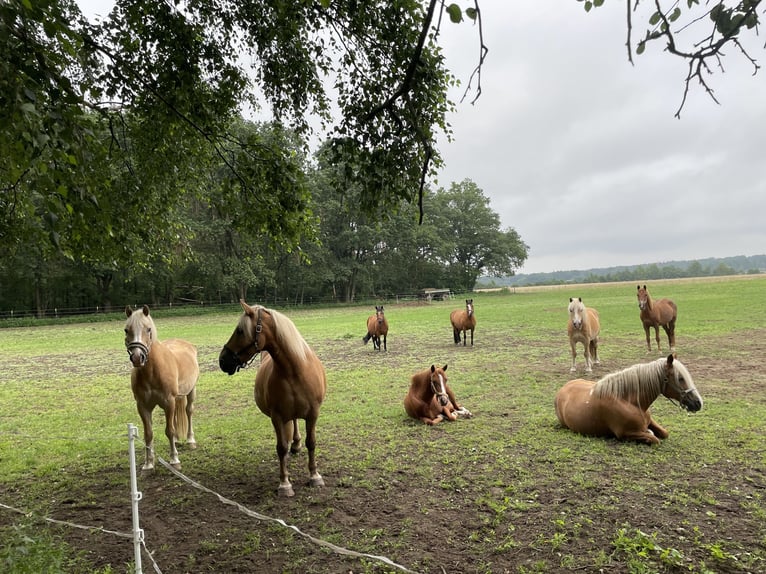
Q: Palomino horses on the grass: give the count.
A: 4